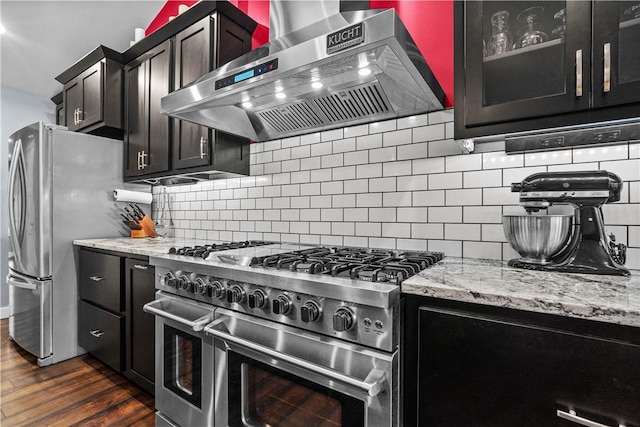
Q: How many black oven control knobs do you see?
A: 9